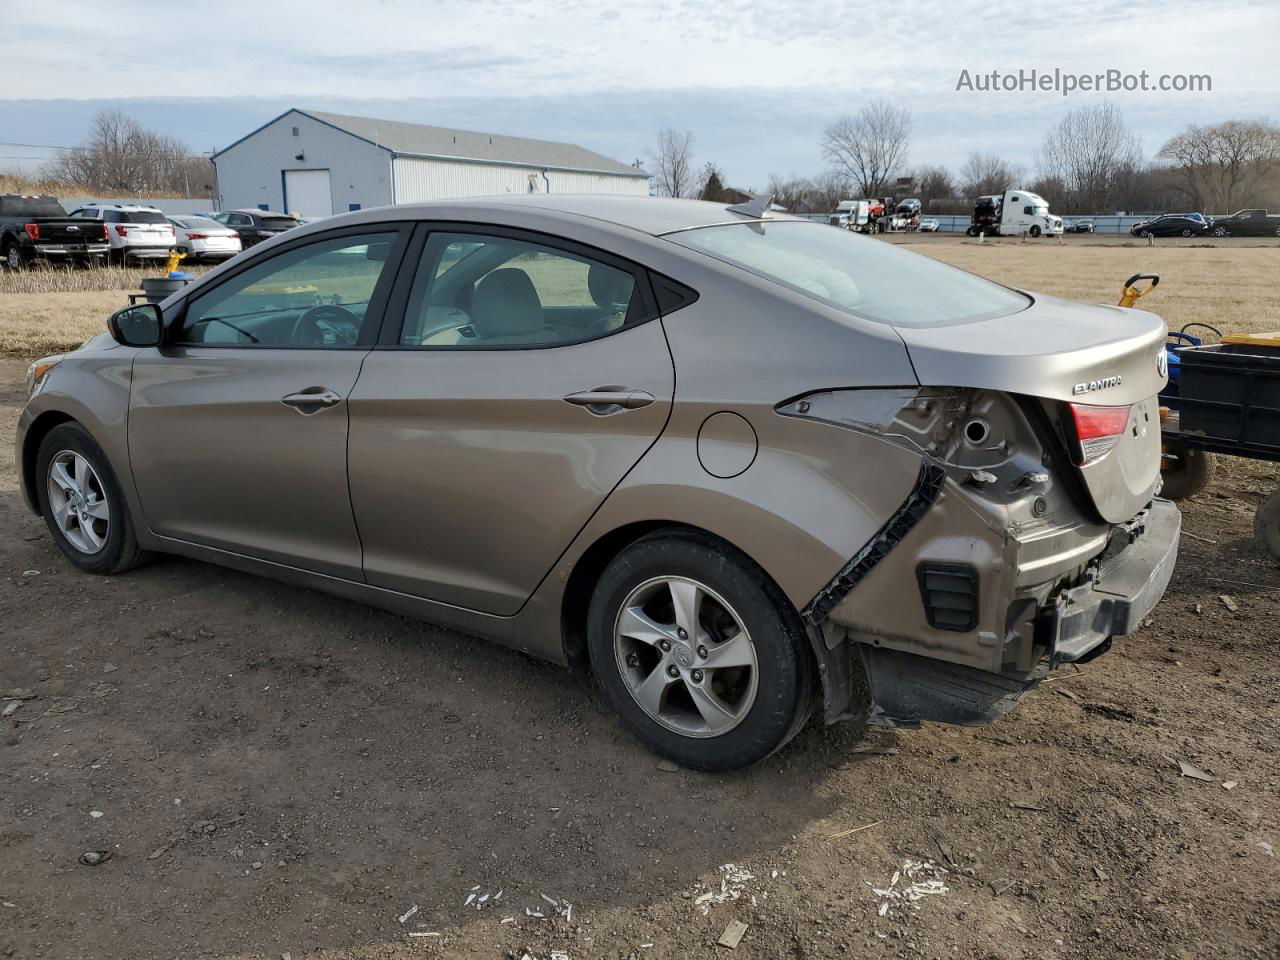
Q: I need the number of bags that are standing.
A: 0